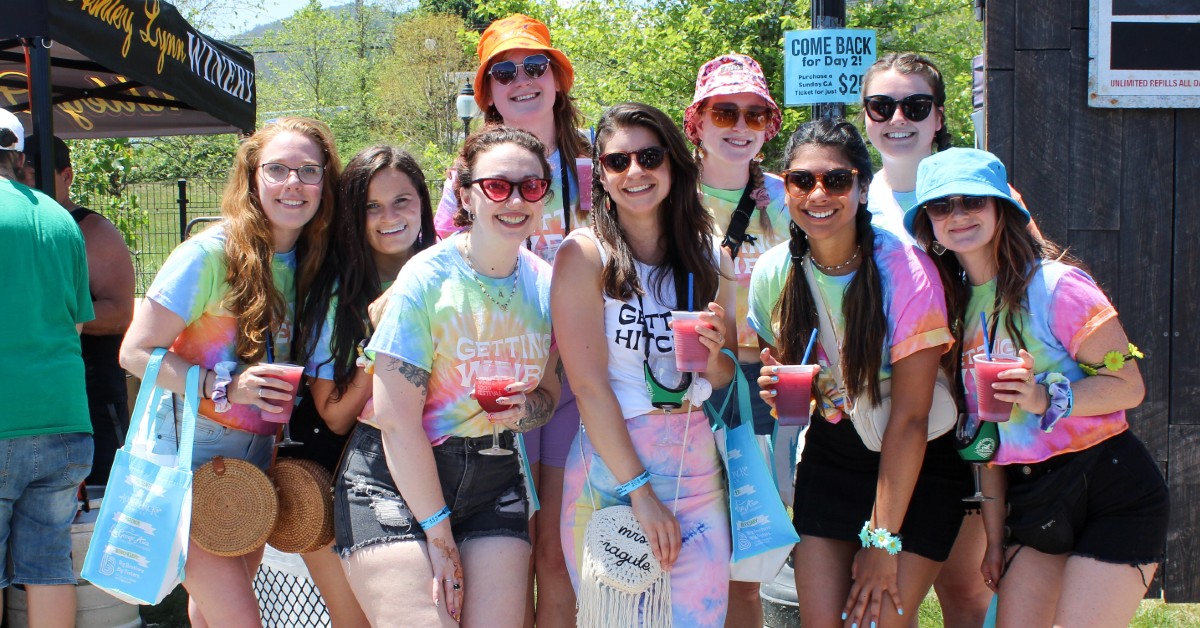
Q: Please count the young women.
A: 9